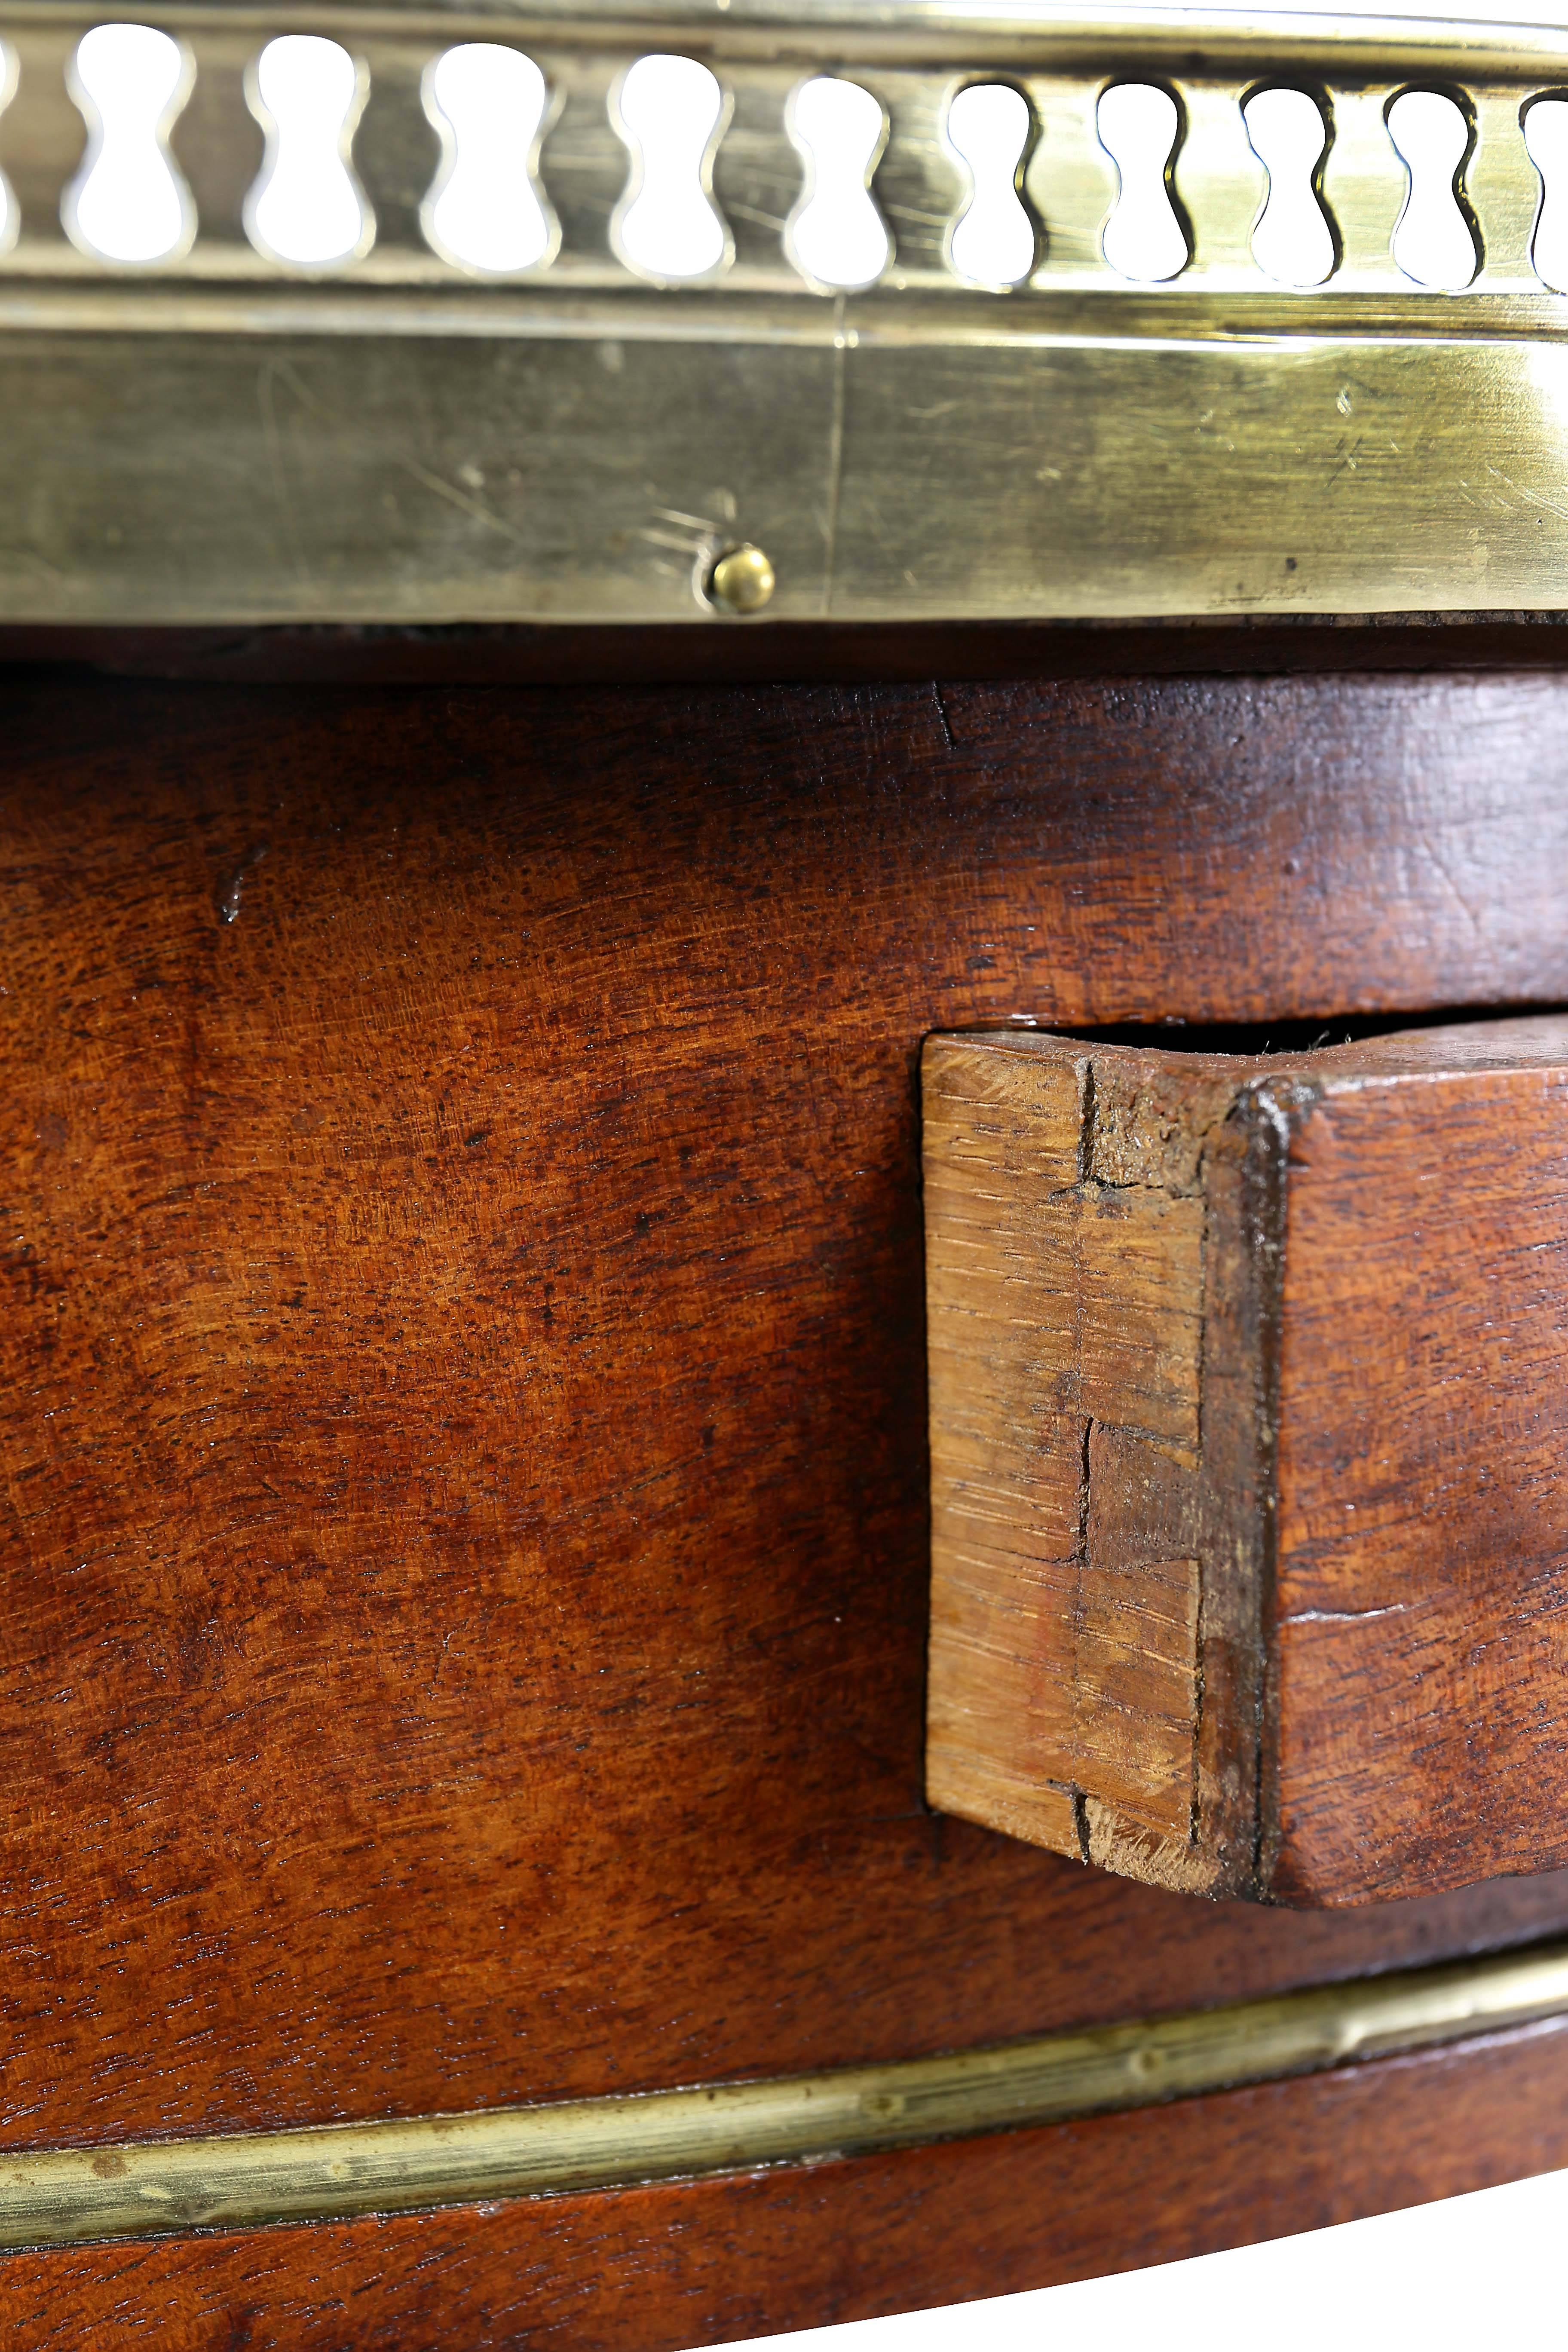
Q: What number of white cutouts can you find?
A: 11